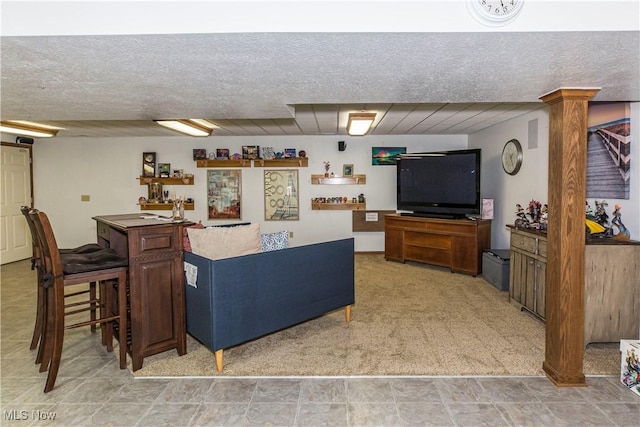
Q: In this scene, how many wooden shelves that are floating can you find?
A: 6